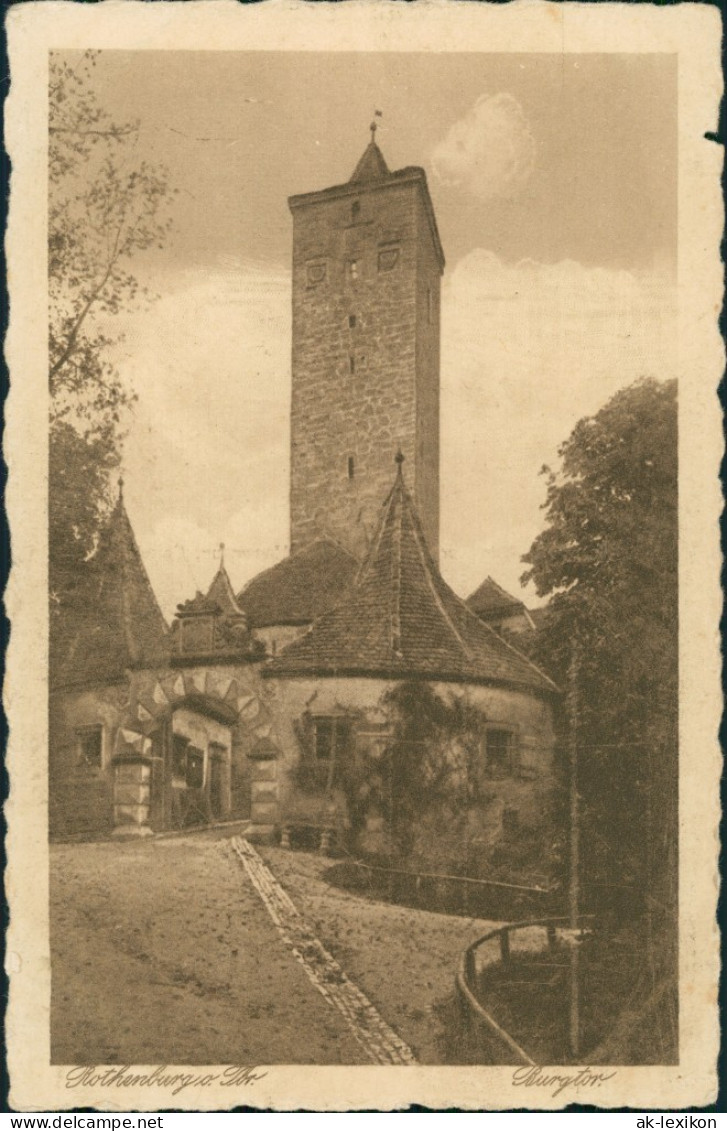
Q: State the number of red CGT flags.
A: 0